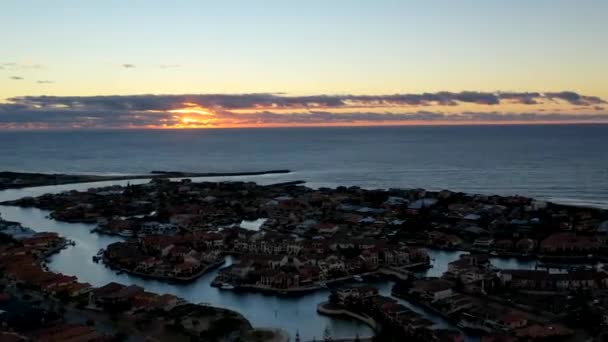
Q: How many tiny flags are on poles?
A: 0